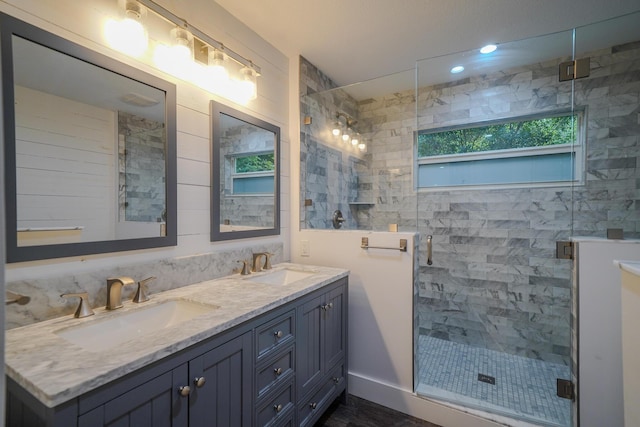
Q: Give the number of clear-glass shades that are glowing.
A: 4